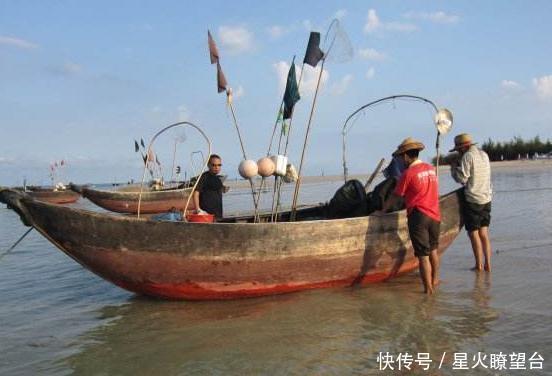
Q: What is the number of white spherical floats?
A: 2